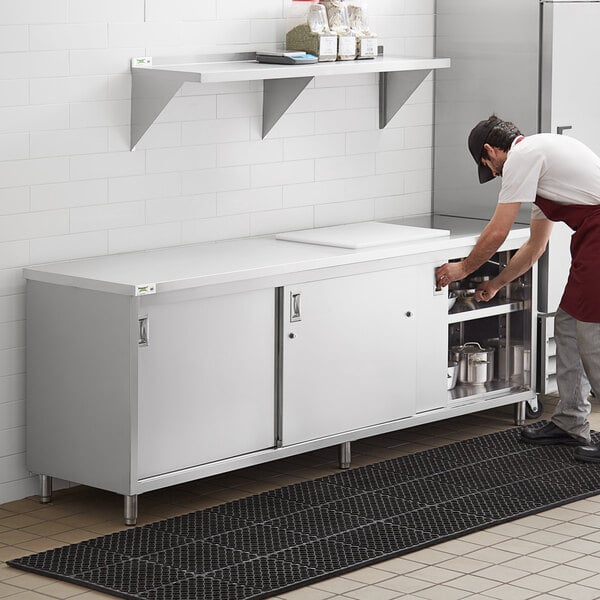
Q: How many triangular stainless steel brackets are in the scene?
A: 3